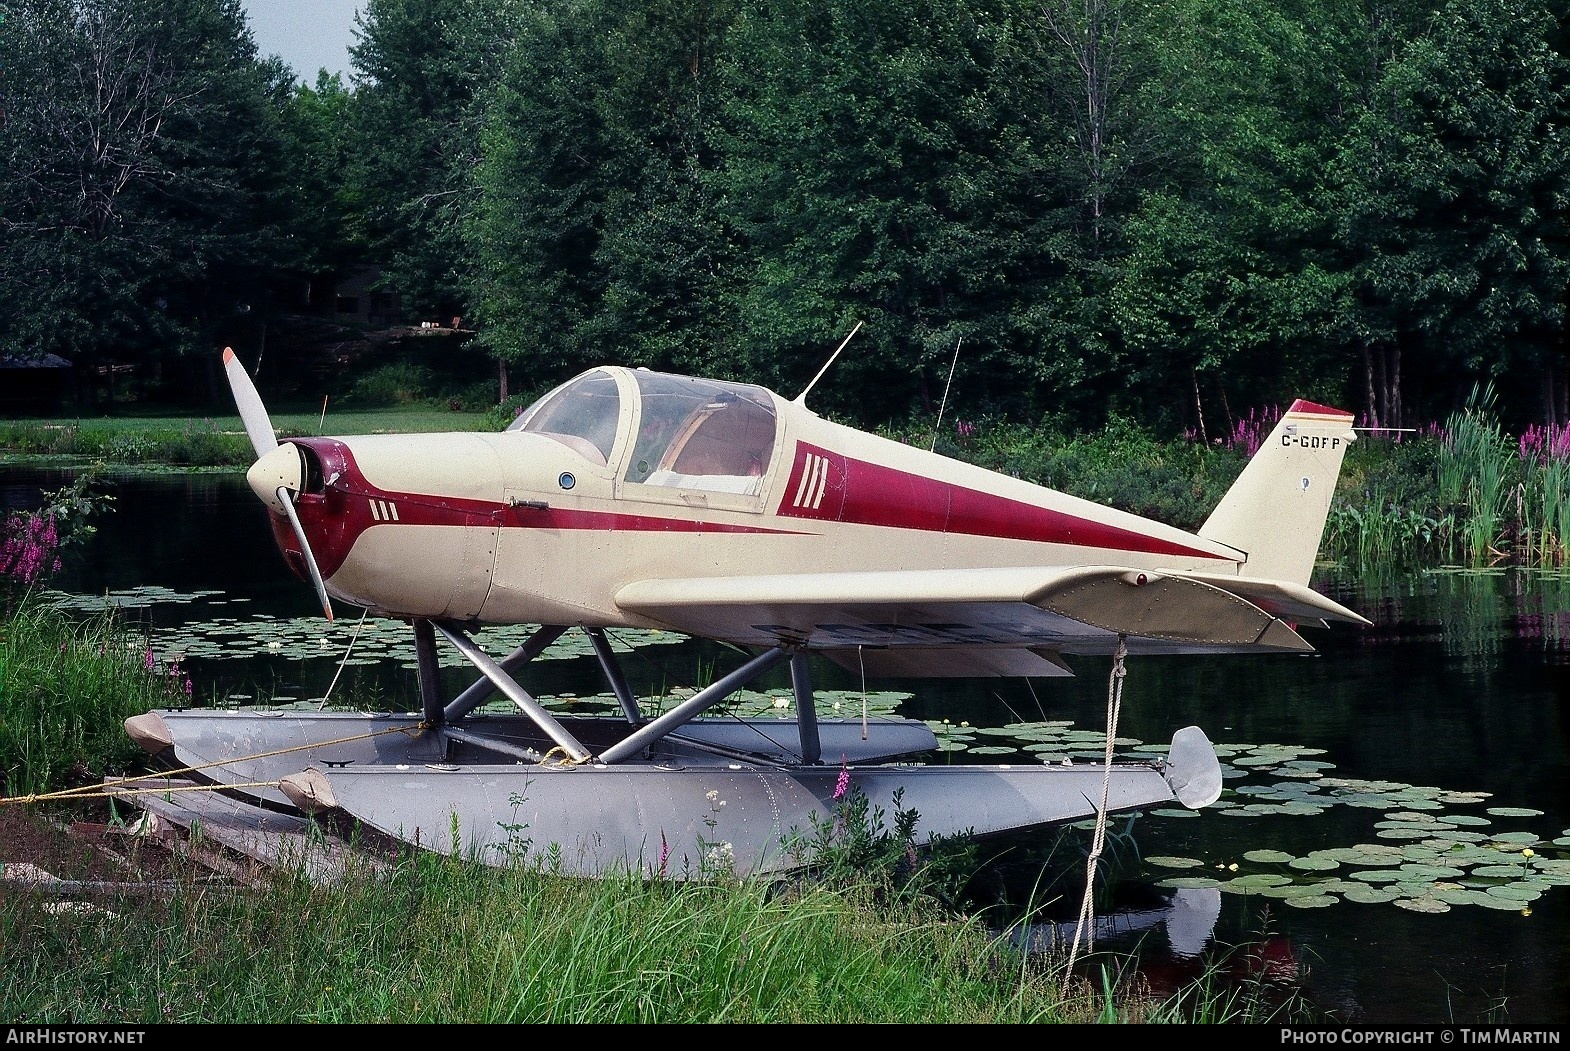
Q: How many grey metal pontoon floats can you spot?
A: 2